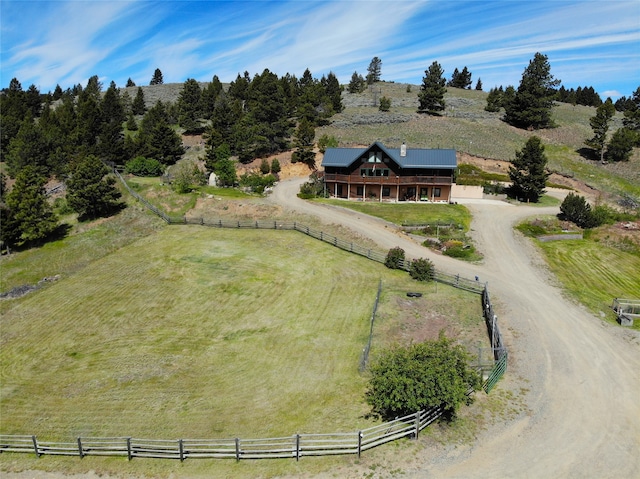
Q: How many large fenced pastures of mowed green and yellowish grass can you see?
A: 1